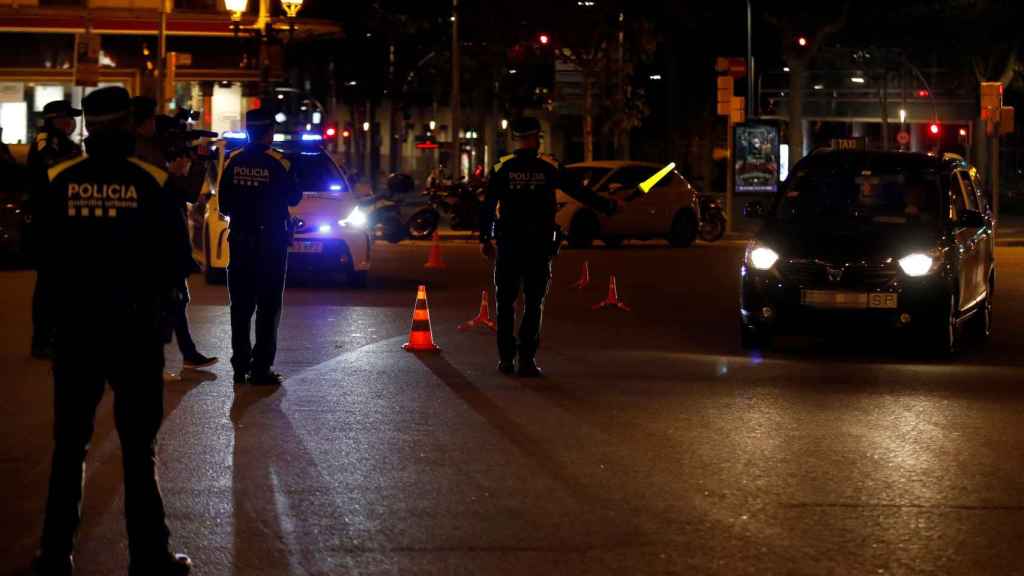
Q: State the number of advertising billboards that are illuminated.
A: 1